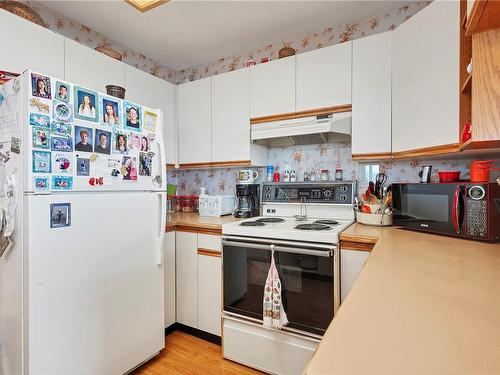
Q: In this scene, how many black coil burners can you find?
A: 4